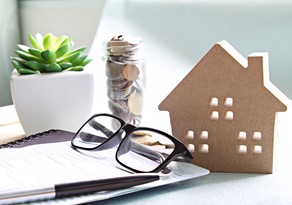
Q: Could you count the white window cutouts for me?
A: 12